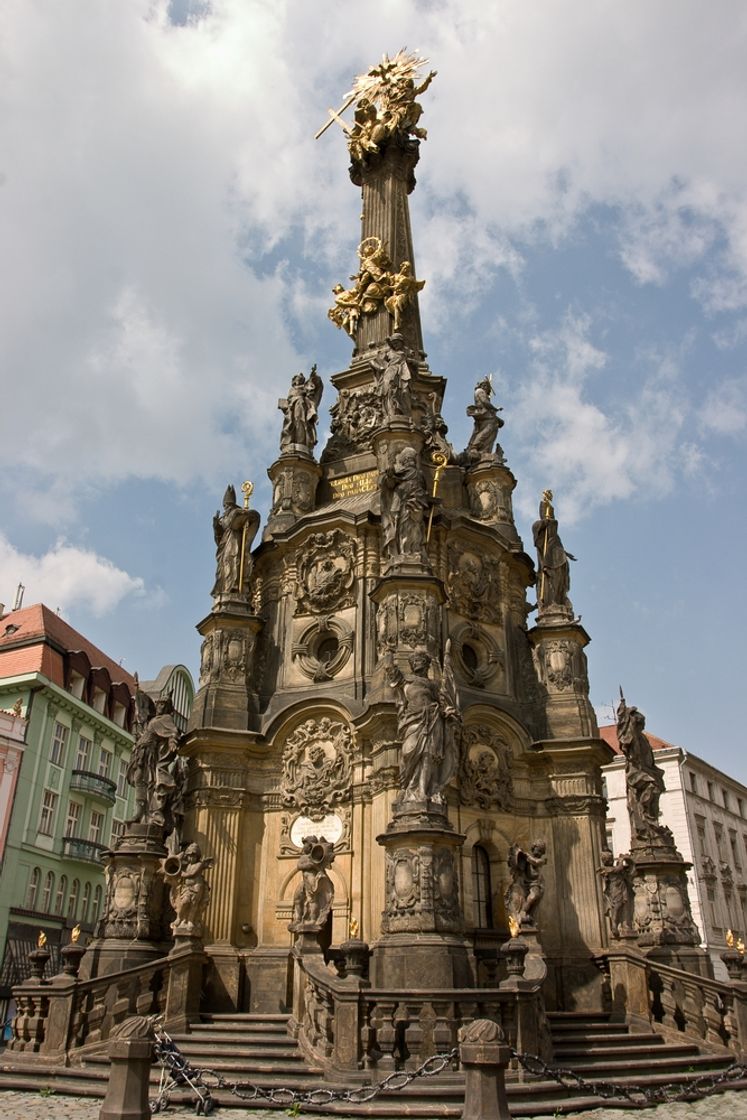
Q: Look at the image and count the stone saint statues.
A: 9